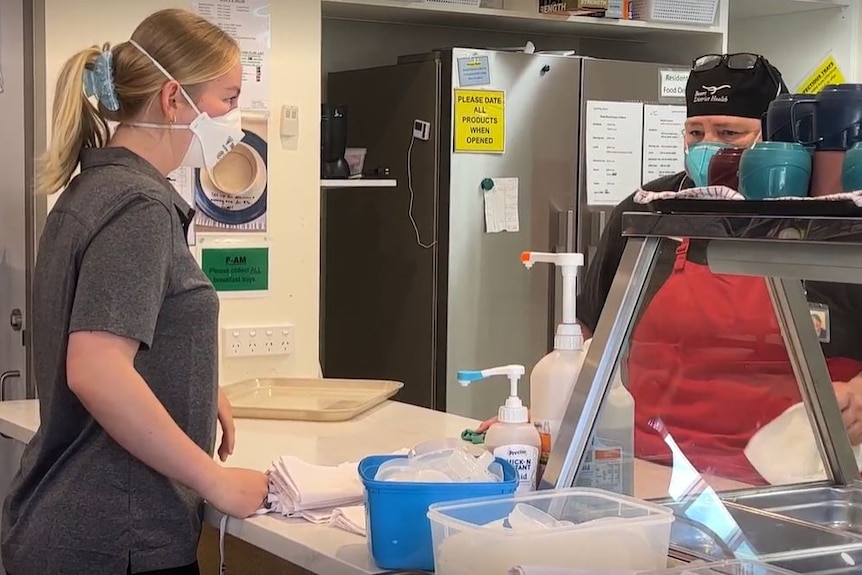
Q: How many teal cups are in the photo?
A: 2